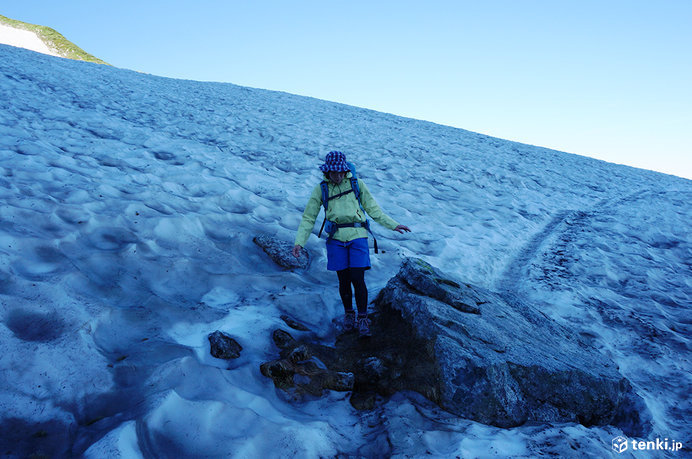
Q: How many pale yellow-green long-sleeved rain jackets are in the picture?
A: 1